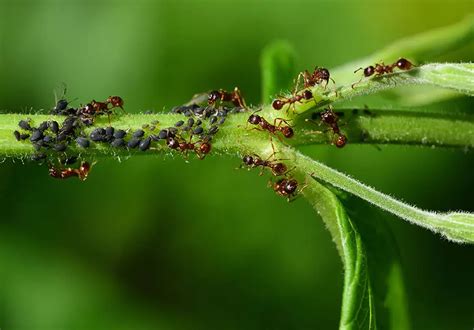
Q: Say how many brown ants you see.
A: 11